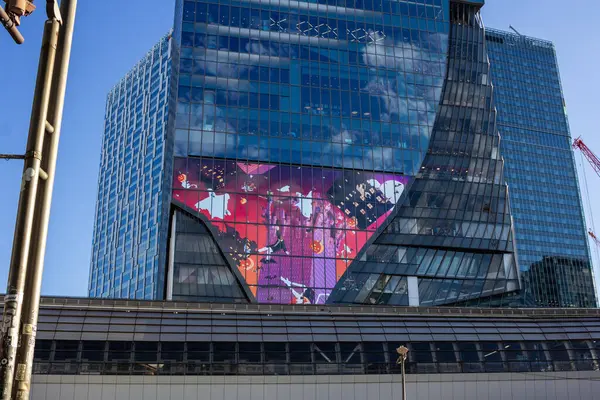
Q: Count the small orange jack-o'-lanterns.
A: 5